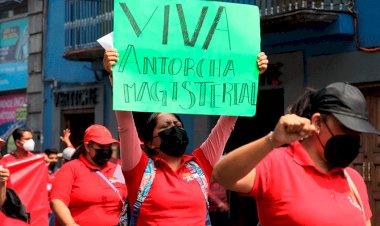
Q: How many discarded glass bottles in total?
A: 0